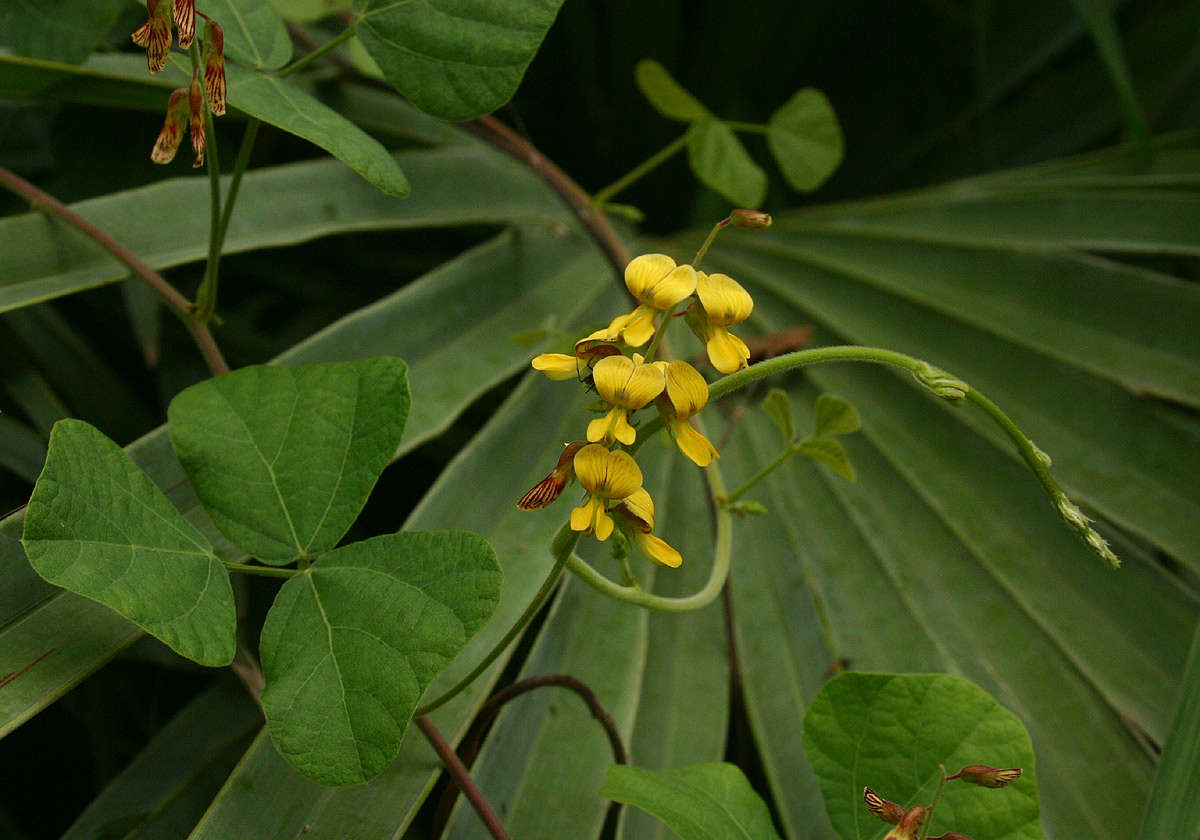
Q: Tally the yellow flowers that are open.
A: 7